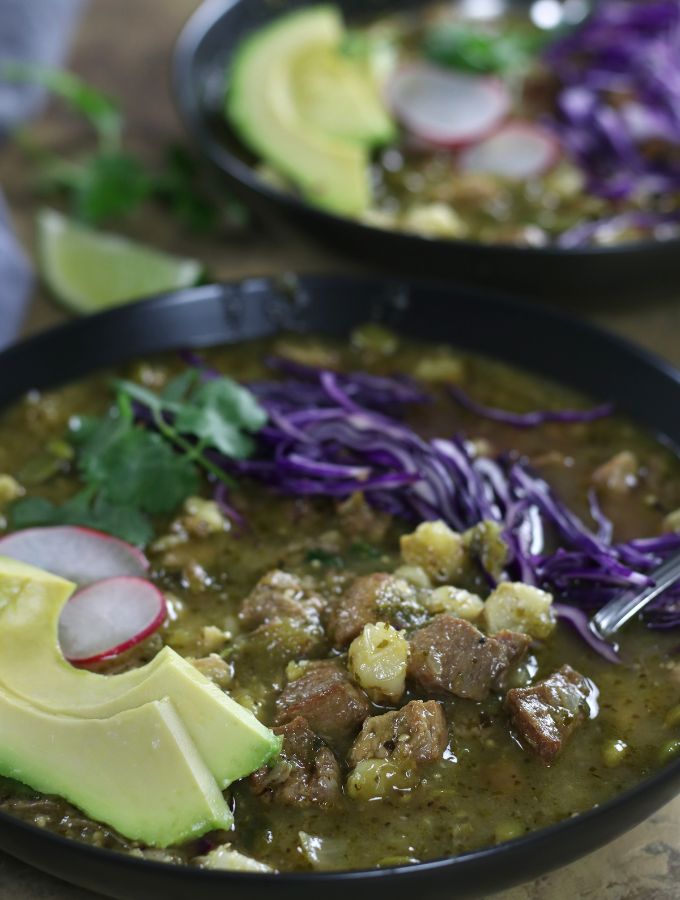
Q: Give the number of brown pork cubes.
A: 7